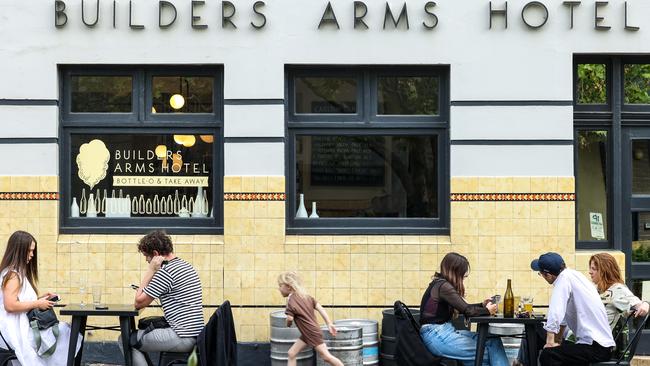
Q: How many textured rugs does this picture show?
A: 0